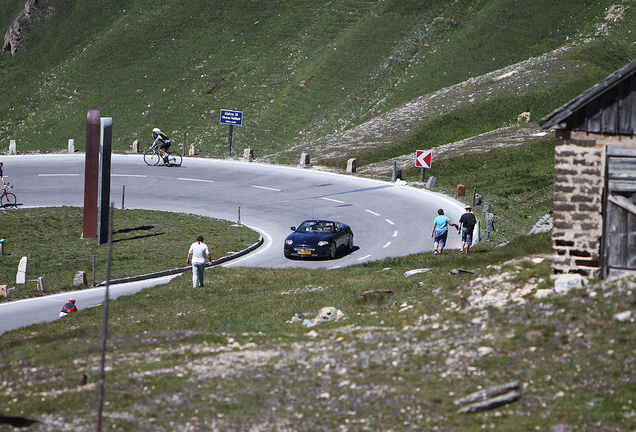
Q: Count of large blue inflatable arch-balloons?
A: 0